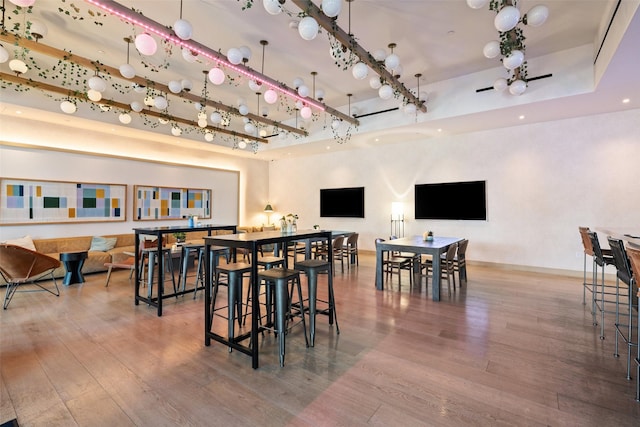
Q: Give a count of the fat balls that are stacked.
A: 0